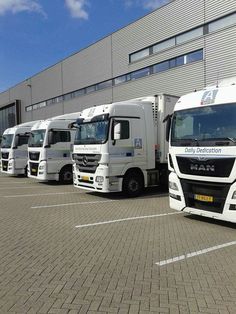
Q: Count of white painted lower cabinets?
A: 0